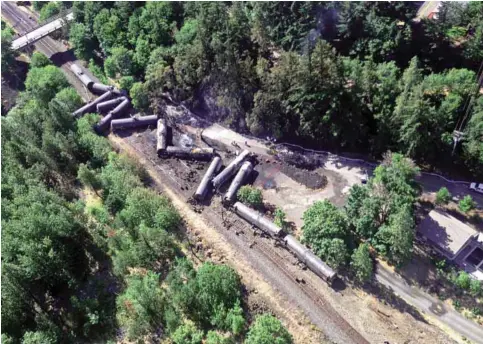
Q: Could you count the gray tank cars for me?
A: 13